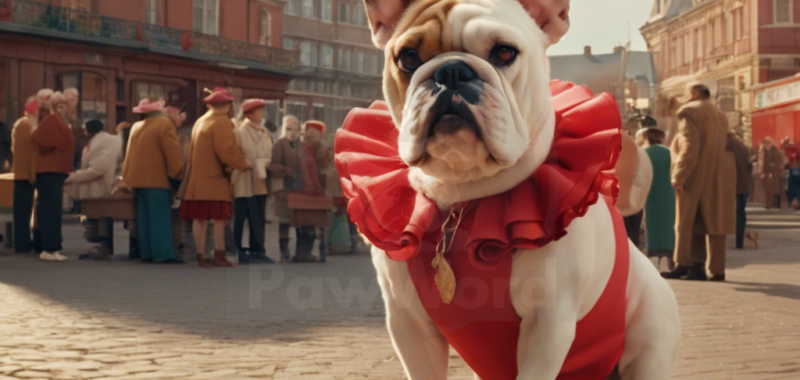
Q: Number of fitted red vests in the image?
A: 1